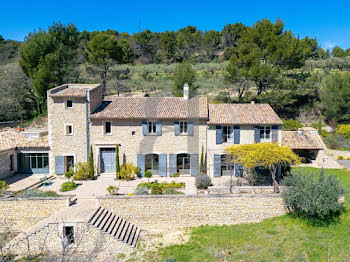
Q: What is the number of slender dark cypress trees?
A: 3